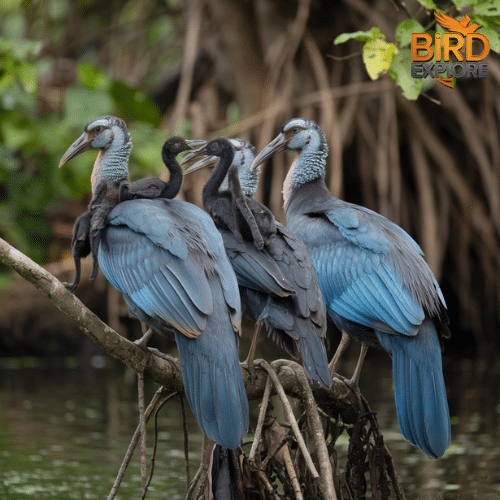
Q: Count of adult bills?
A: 3